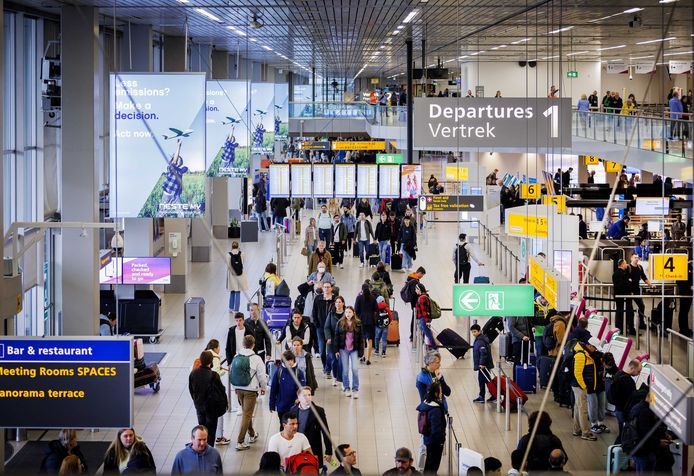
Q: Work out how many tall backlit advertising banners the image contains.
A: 4